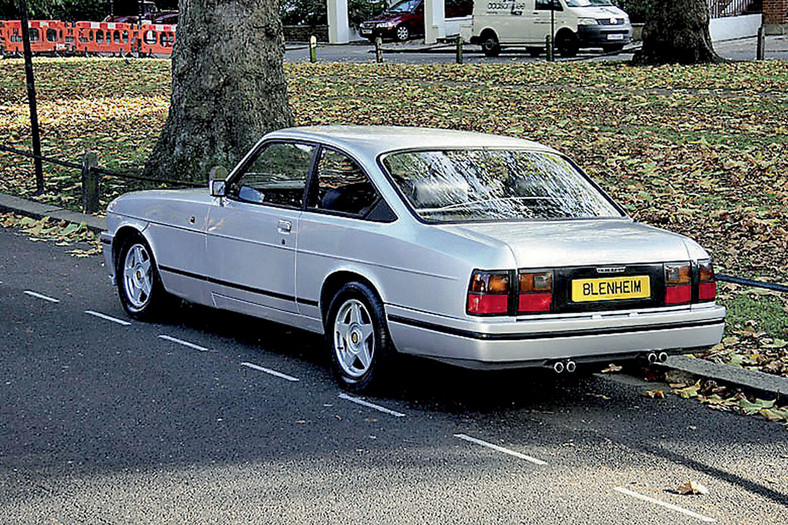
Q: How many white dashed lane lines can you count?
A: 7